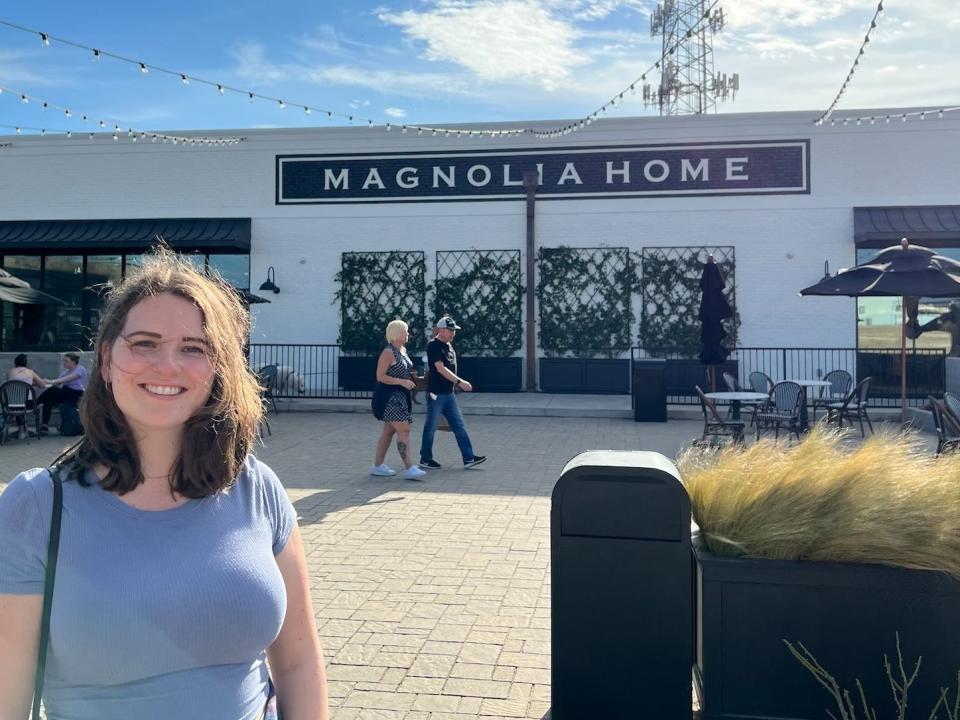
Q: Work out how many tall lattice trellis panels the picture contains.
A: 4